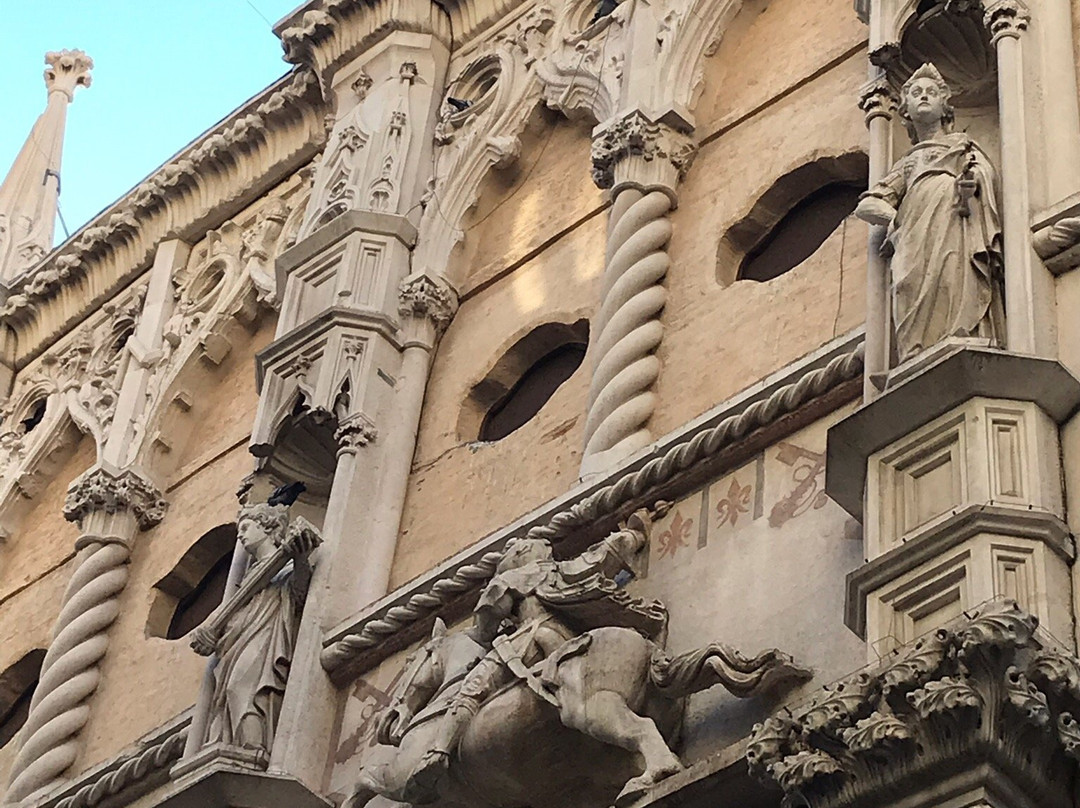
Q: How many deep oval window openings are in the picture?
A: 4